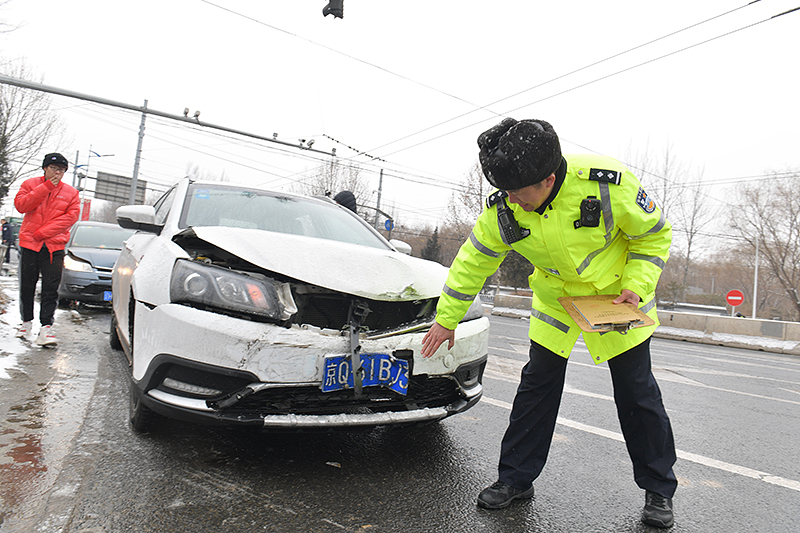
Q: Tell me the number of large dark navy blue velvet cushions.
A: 0